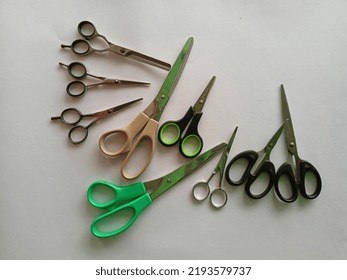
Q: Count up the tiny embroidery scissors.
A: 1